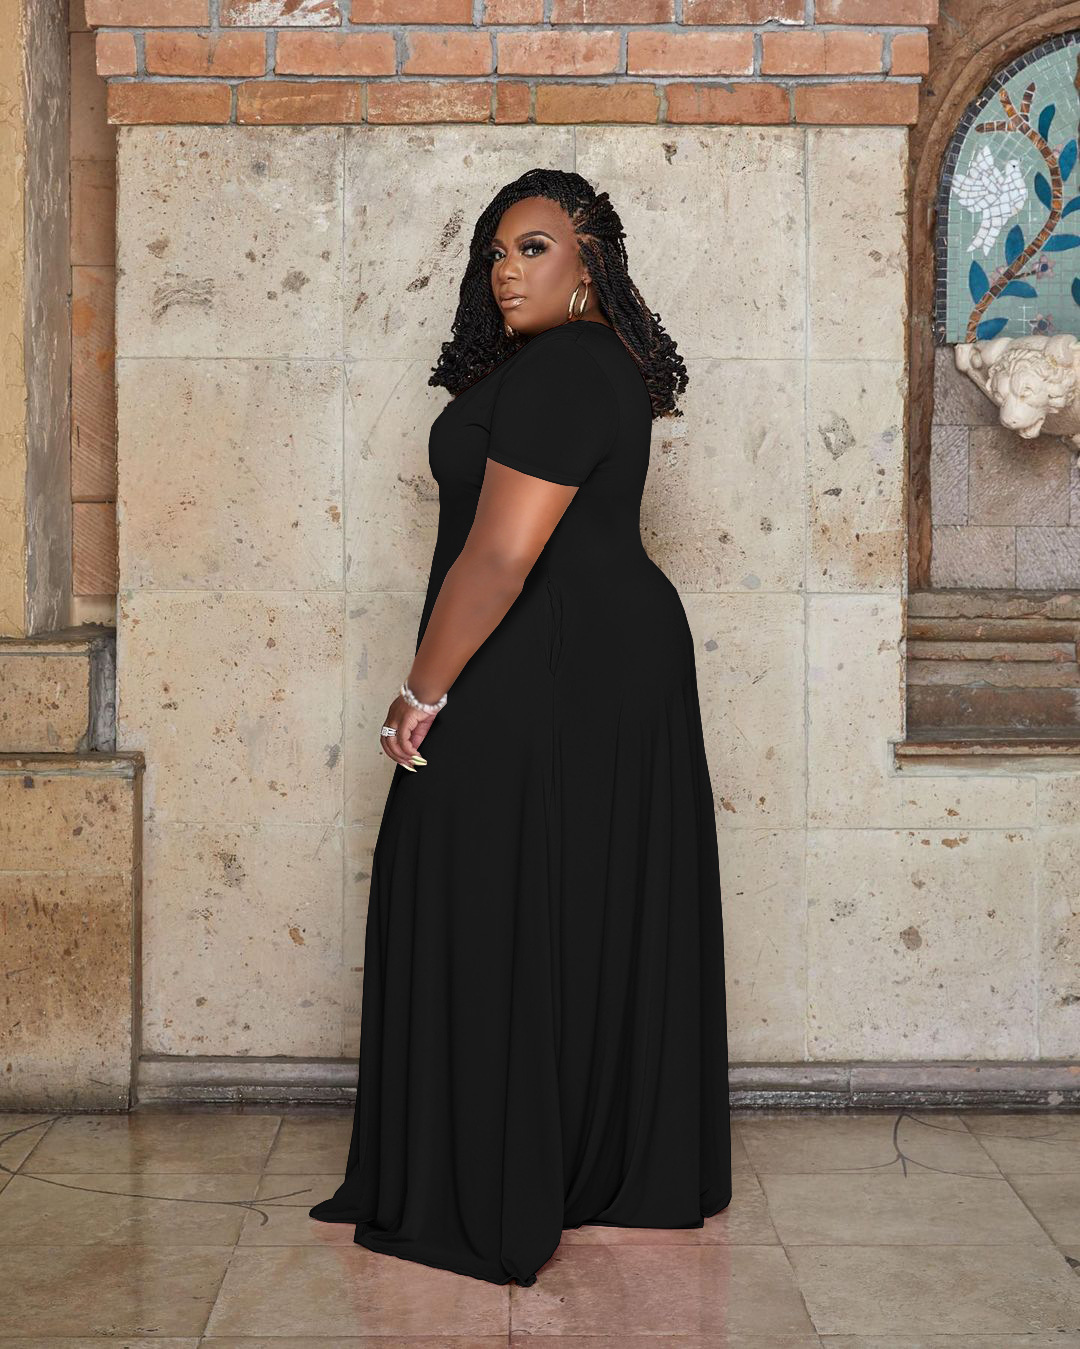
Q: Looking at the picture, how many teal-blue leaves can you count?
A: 10